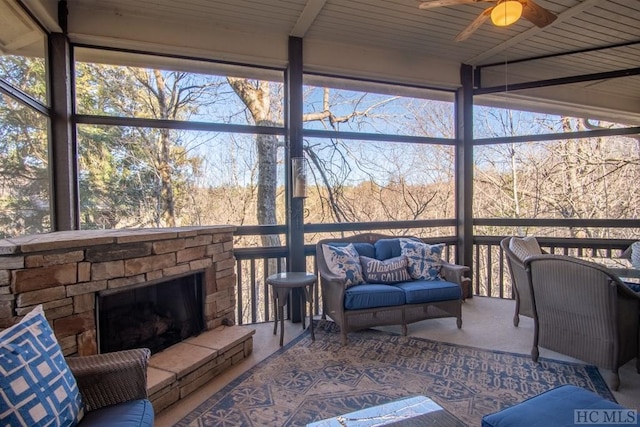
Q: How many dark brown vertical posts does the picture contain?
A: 3